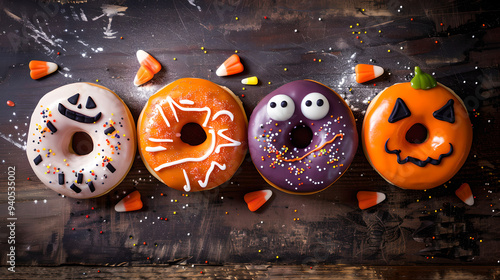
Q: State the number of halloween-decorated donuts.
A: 4